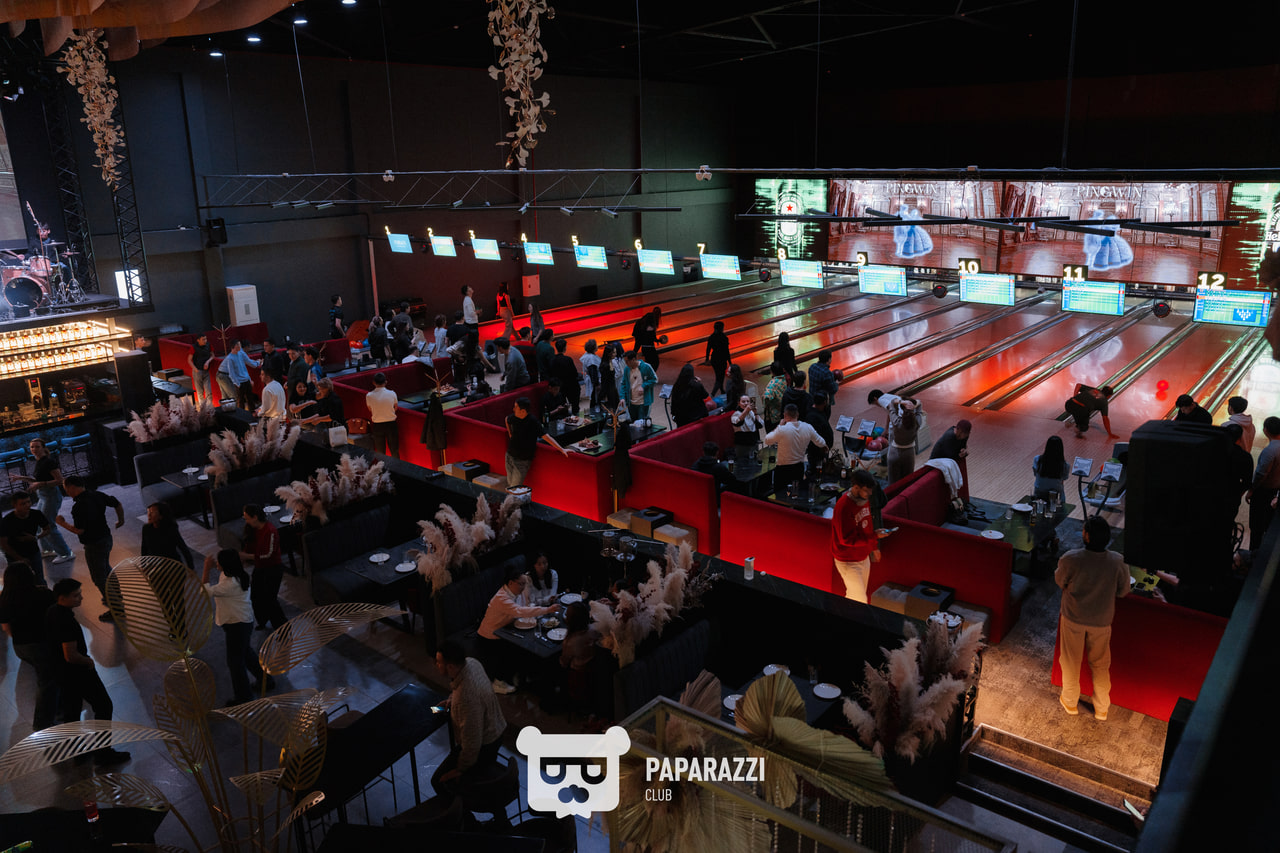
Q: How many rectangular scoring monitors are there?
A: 12